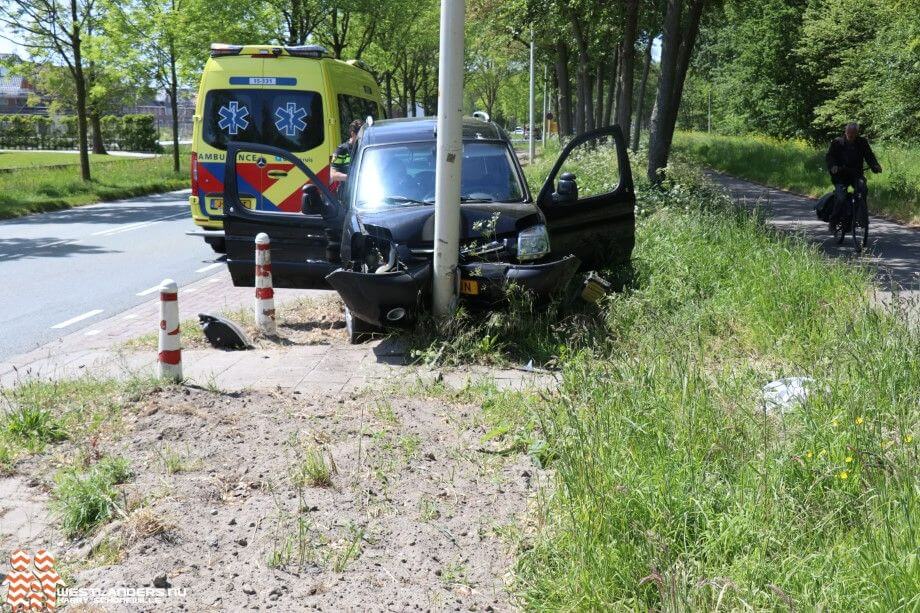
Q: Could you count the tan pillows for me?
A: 0